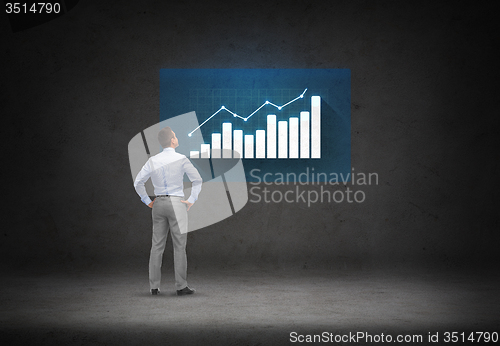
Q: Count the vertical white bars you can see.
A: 12